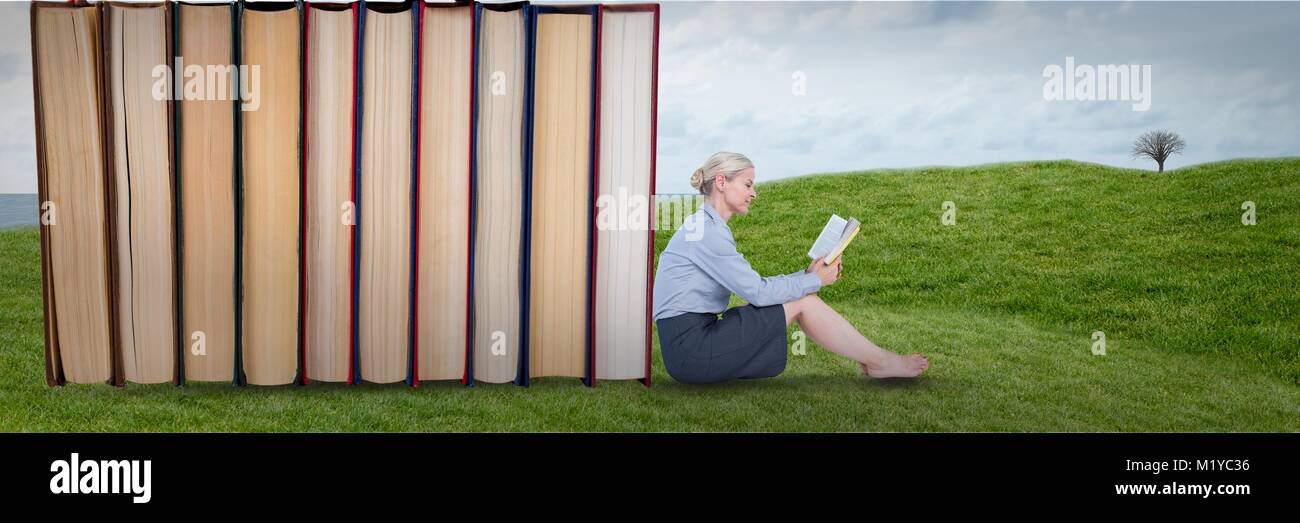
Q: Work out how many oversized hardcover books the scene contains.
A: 10